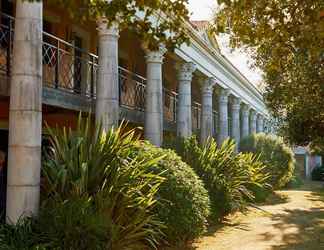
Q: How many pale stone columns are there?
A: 10